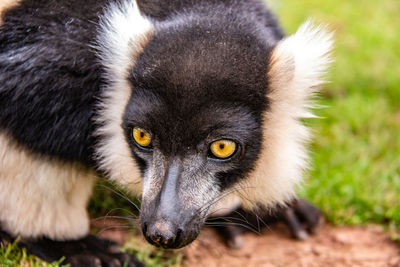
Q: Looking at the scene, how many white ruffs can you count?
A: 2